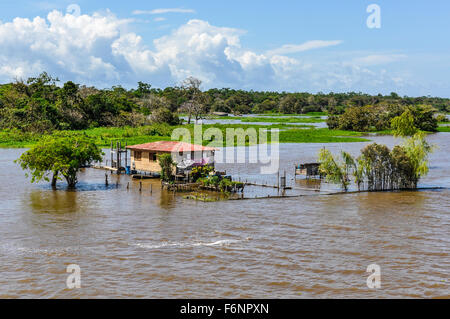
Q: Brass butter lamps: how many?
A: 0